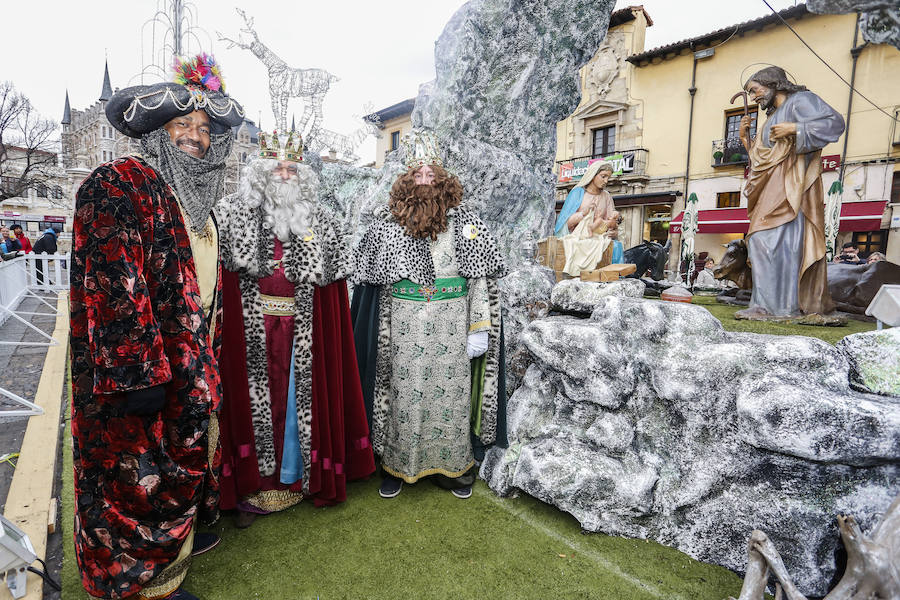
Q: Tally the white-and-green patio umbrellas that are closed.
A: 2